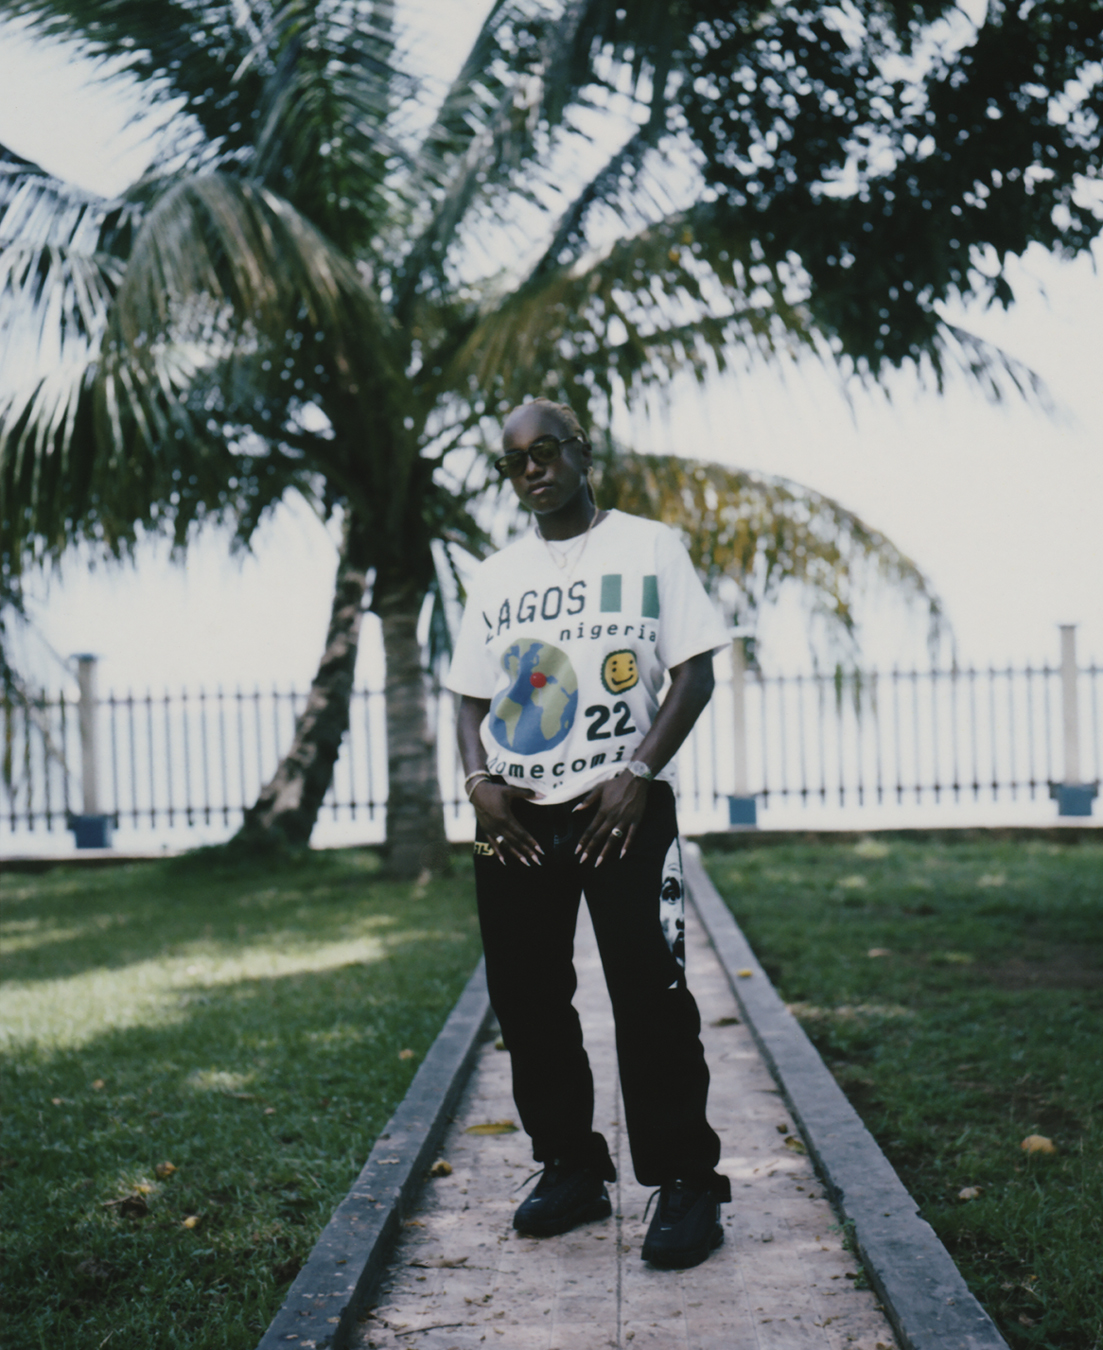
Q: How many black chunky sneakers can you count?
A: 2